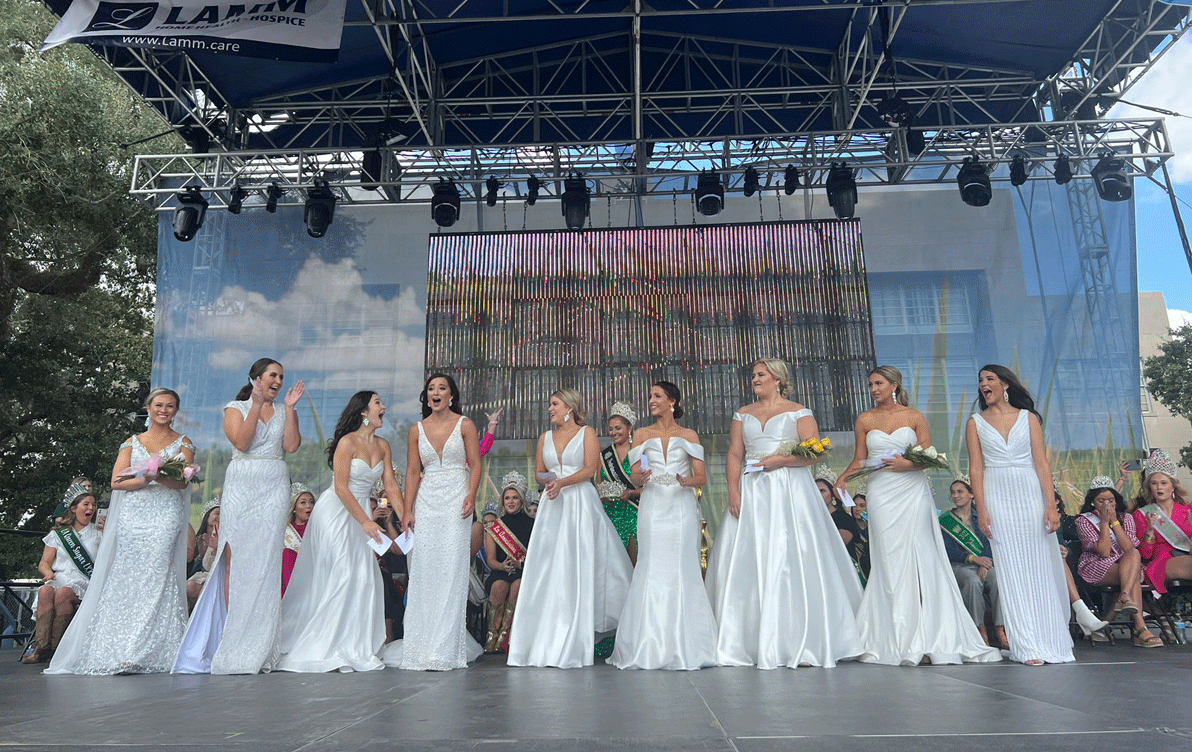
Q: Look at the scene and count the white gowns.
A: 9